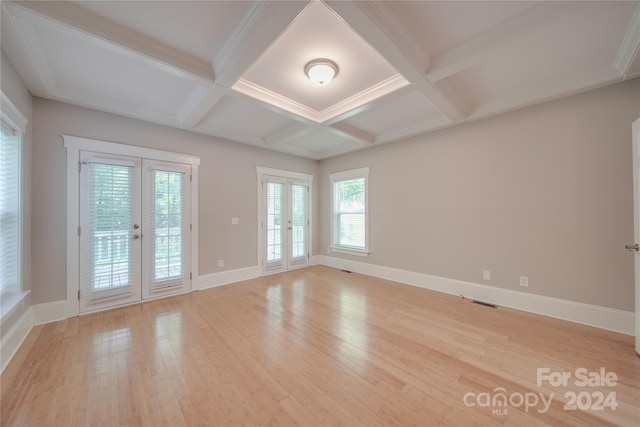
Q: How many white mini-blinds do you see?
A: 6